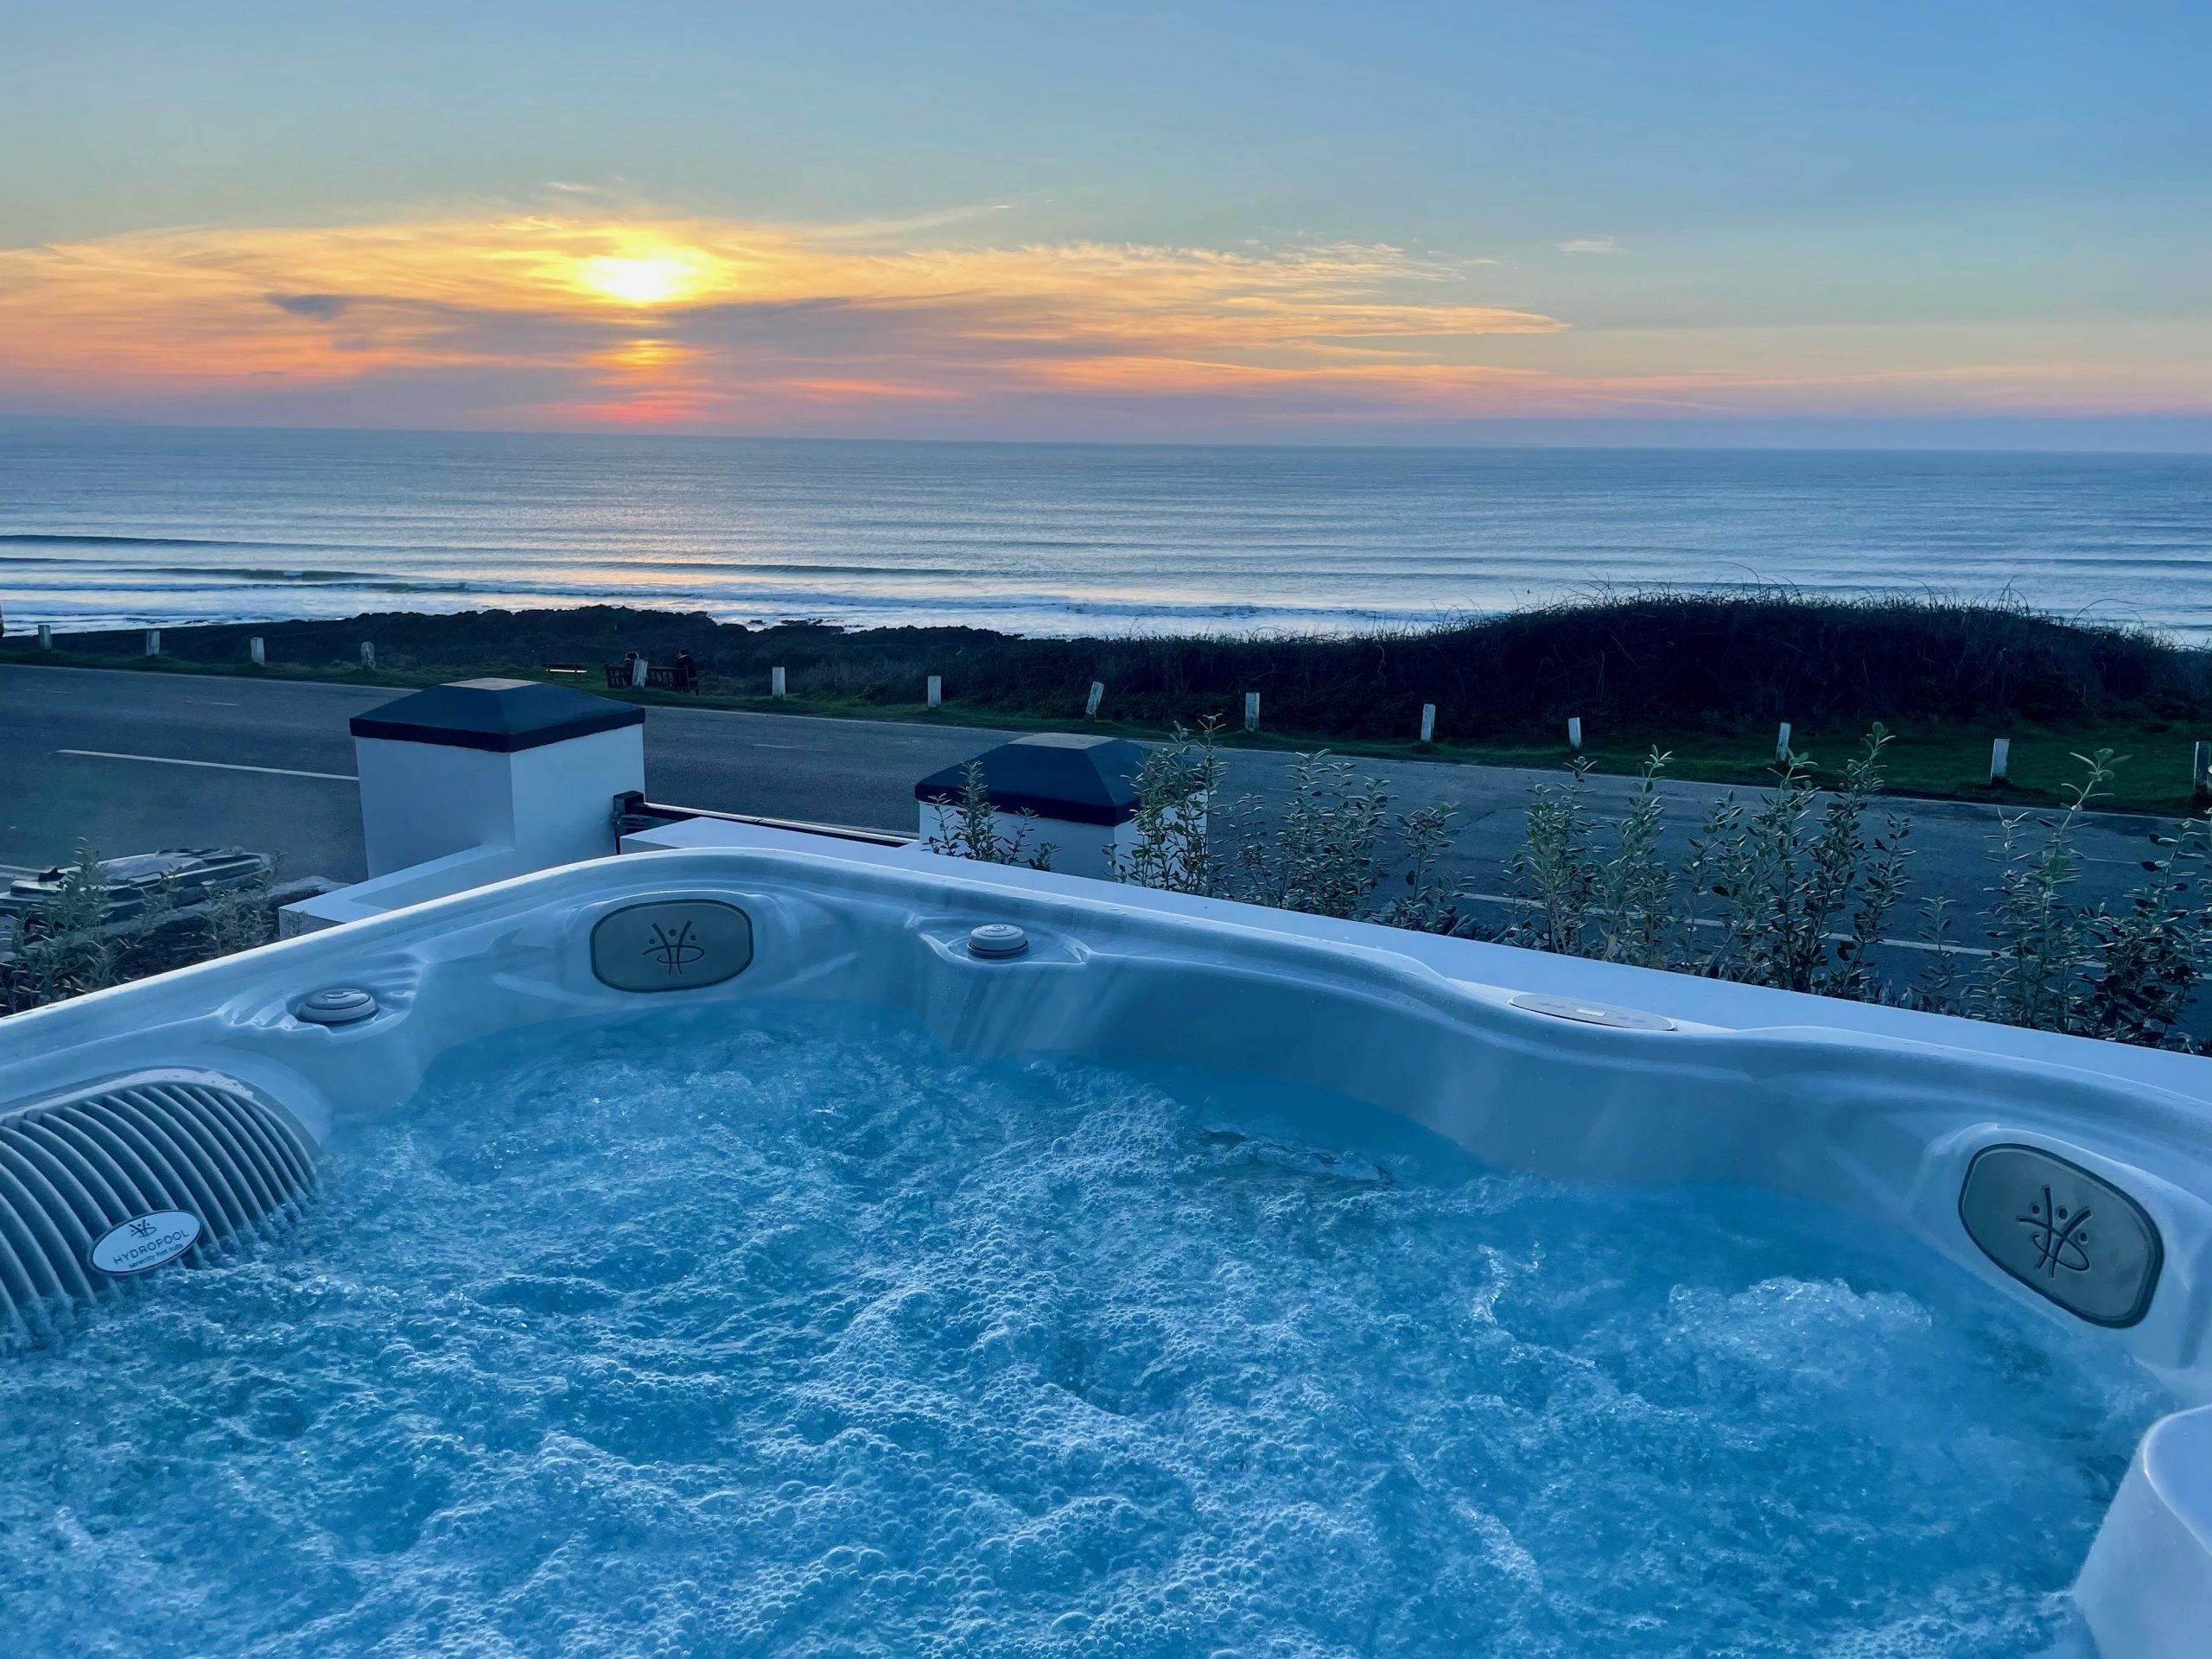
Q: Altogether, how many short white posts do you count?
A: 14